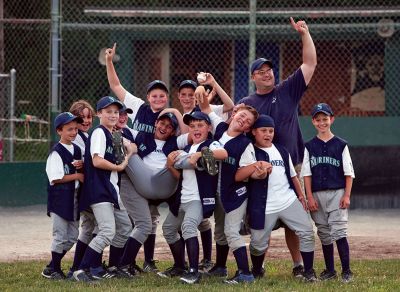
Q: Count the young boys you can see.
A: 11